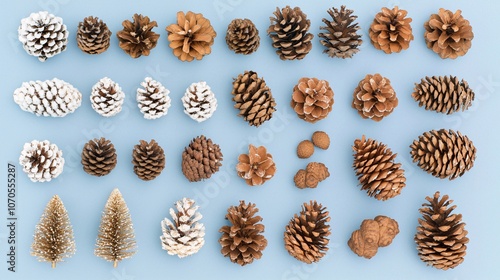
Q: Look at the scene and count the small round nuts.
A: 2